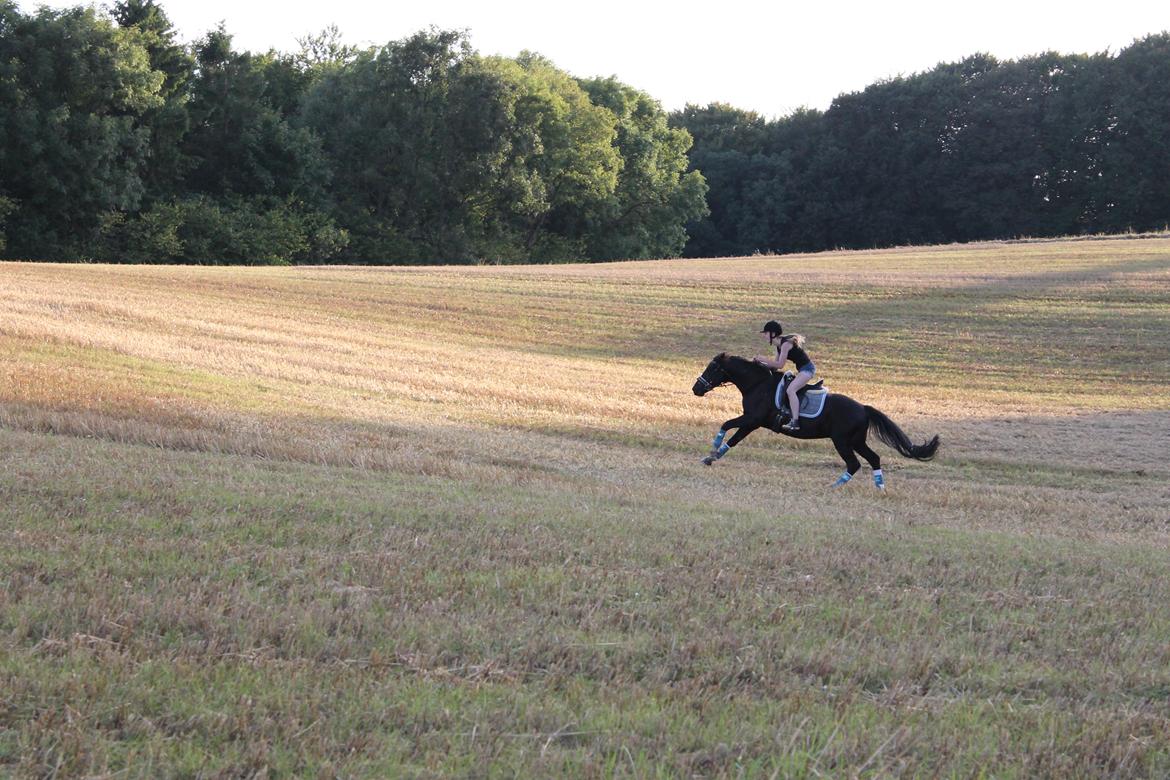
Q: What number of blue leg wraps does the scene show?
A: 4